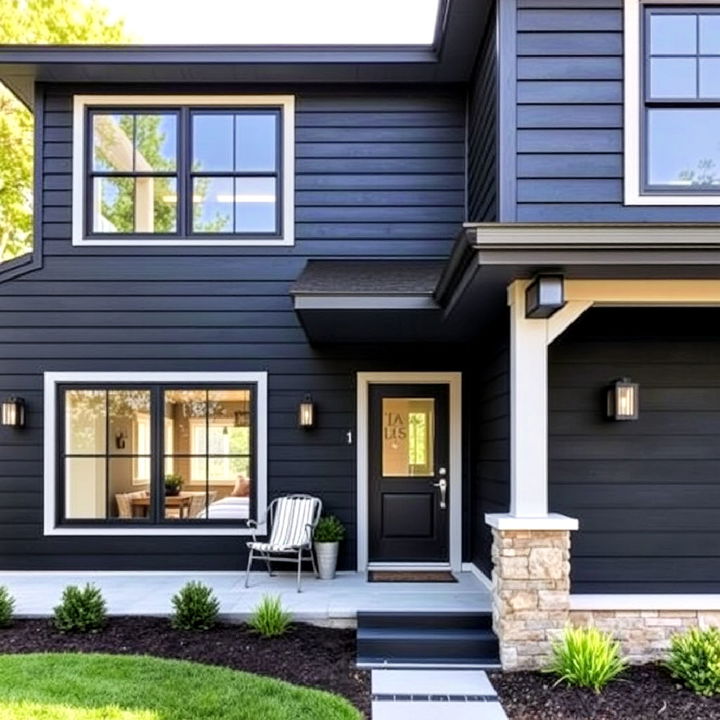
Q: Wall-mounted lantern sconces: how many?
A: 3